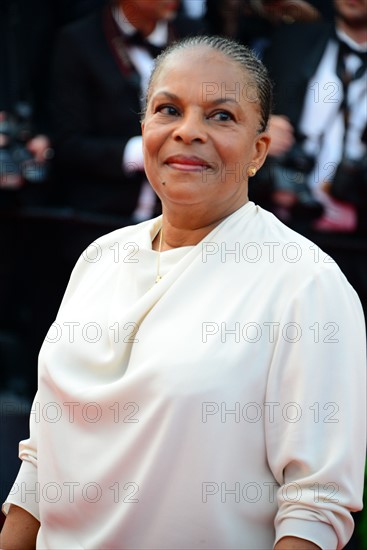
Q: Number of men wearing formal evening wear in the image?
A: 2